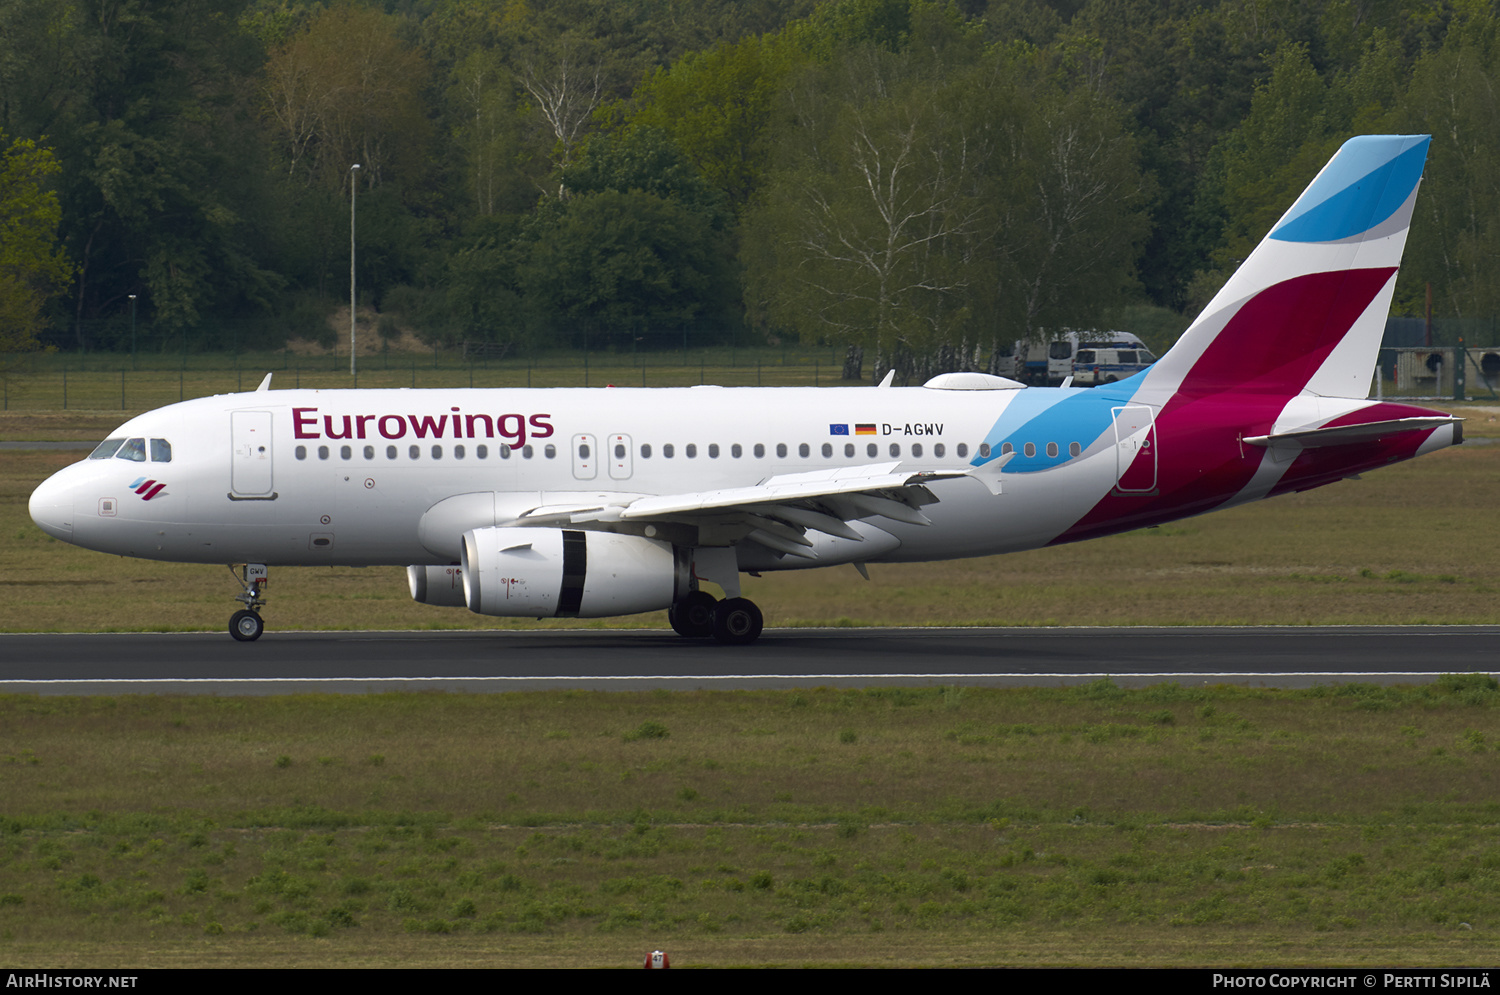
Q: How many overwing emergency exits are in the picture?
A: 2